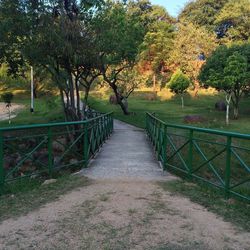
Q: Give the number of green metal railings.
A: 2